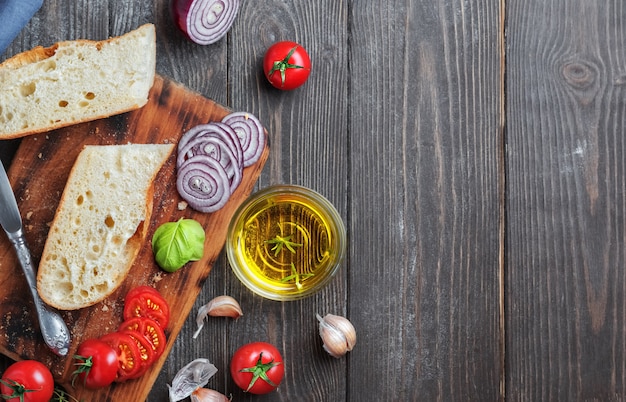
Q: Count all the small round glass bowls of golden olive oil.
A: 1